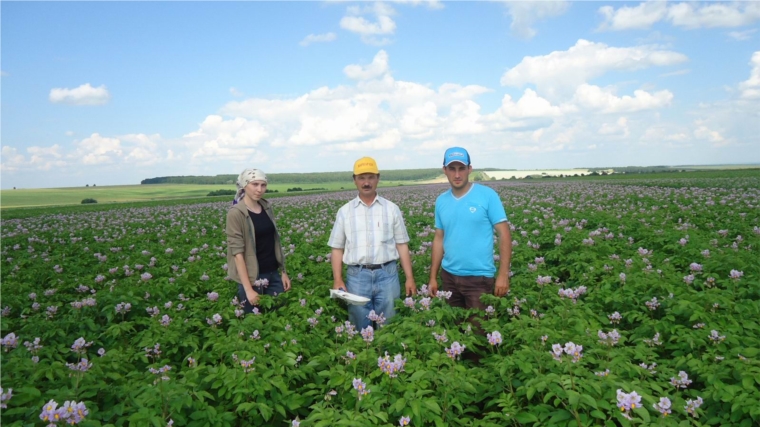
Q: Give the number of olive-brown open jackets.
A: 1